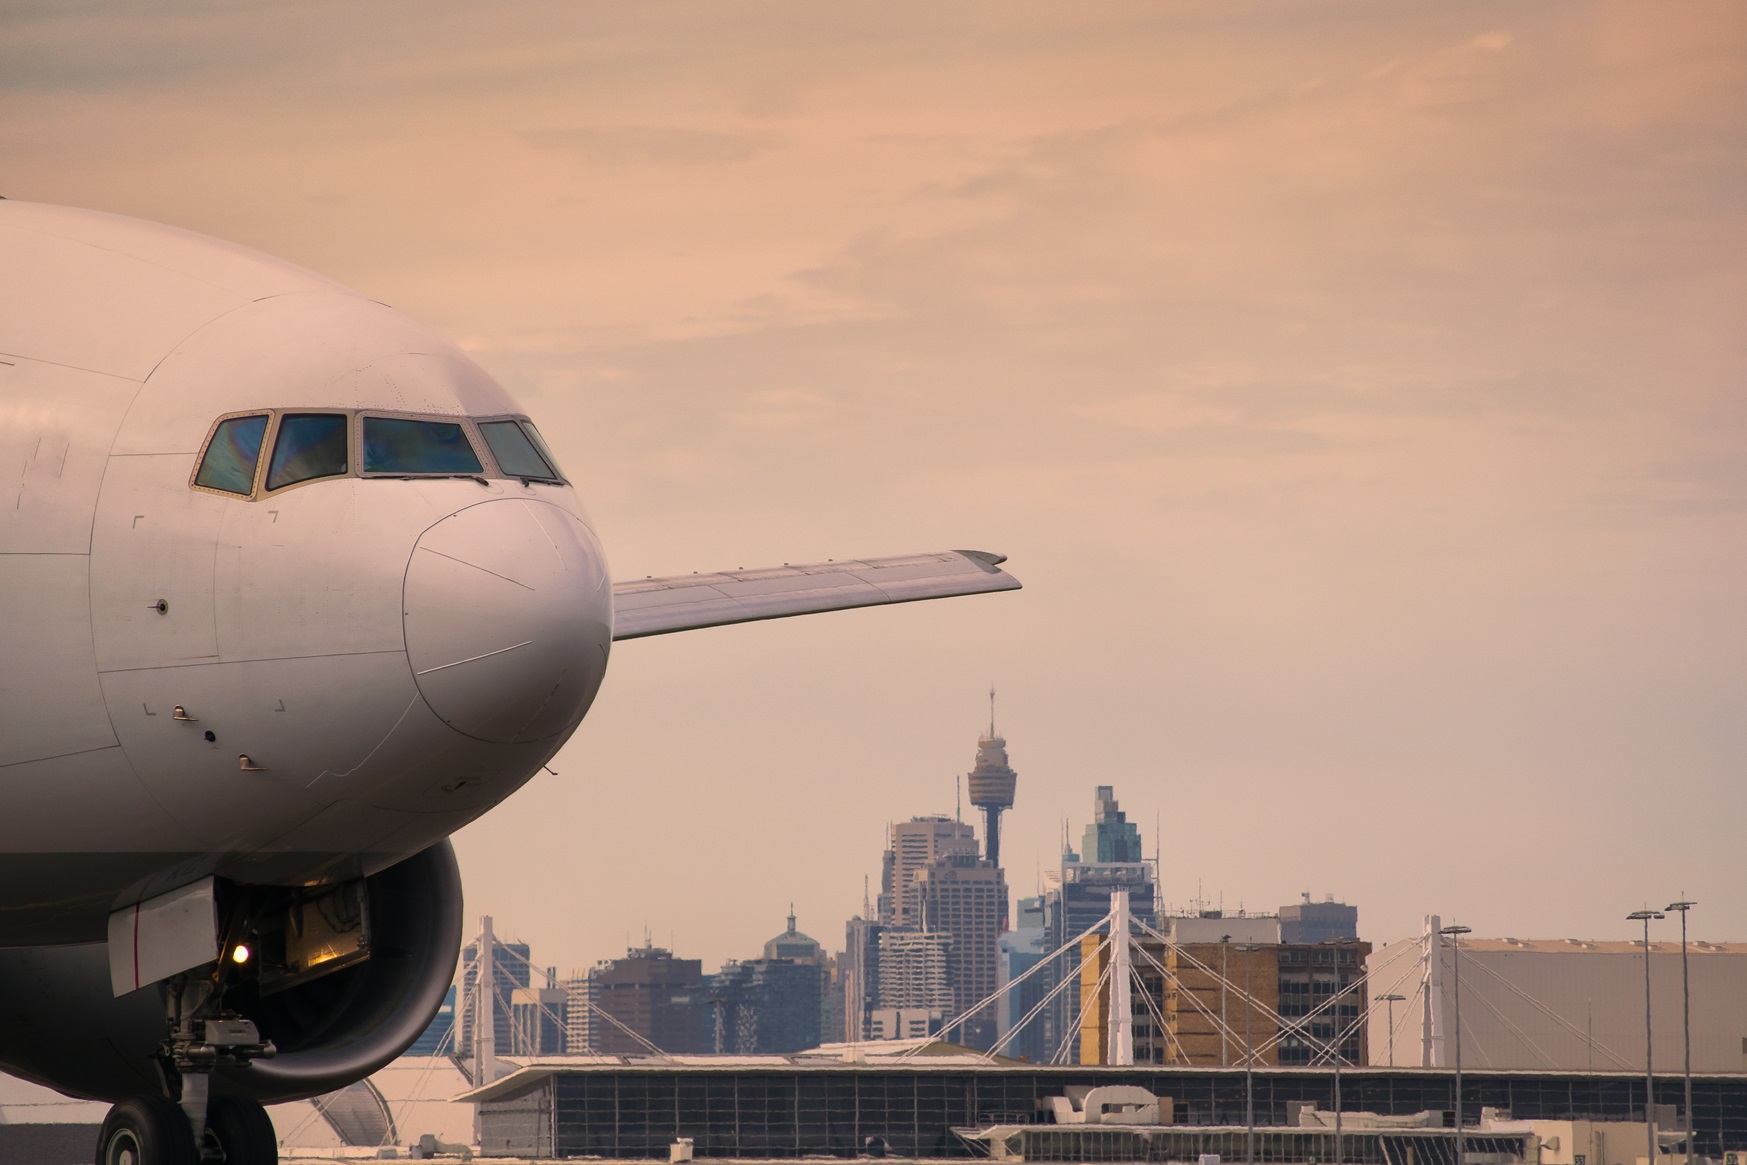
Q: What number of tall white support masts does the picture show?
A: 3